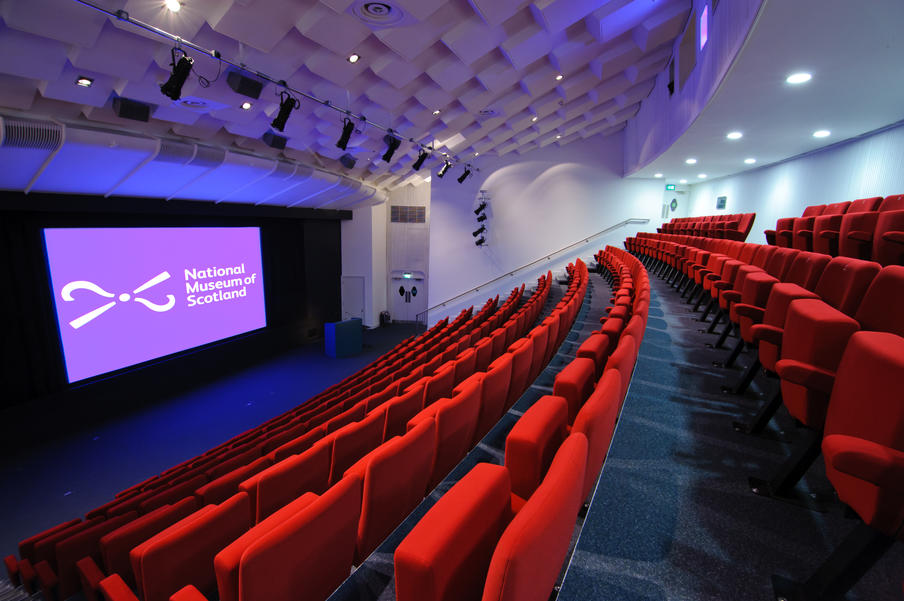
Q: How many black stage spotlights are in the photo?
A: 11